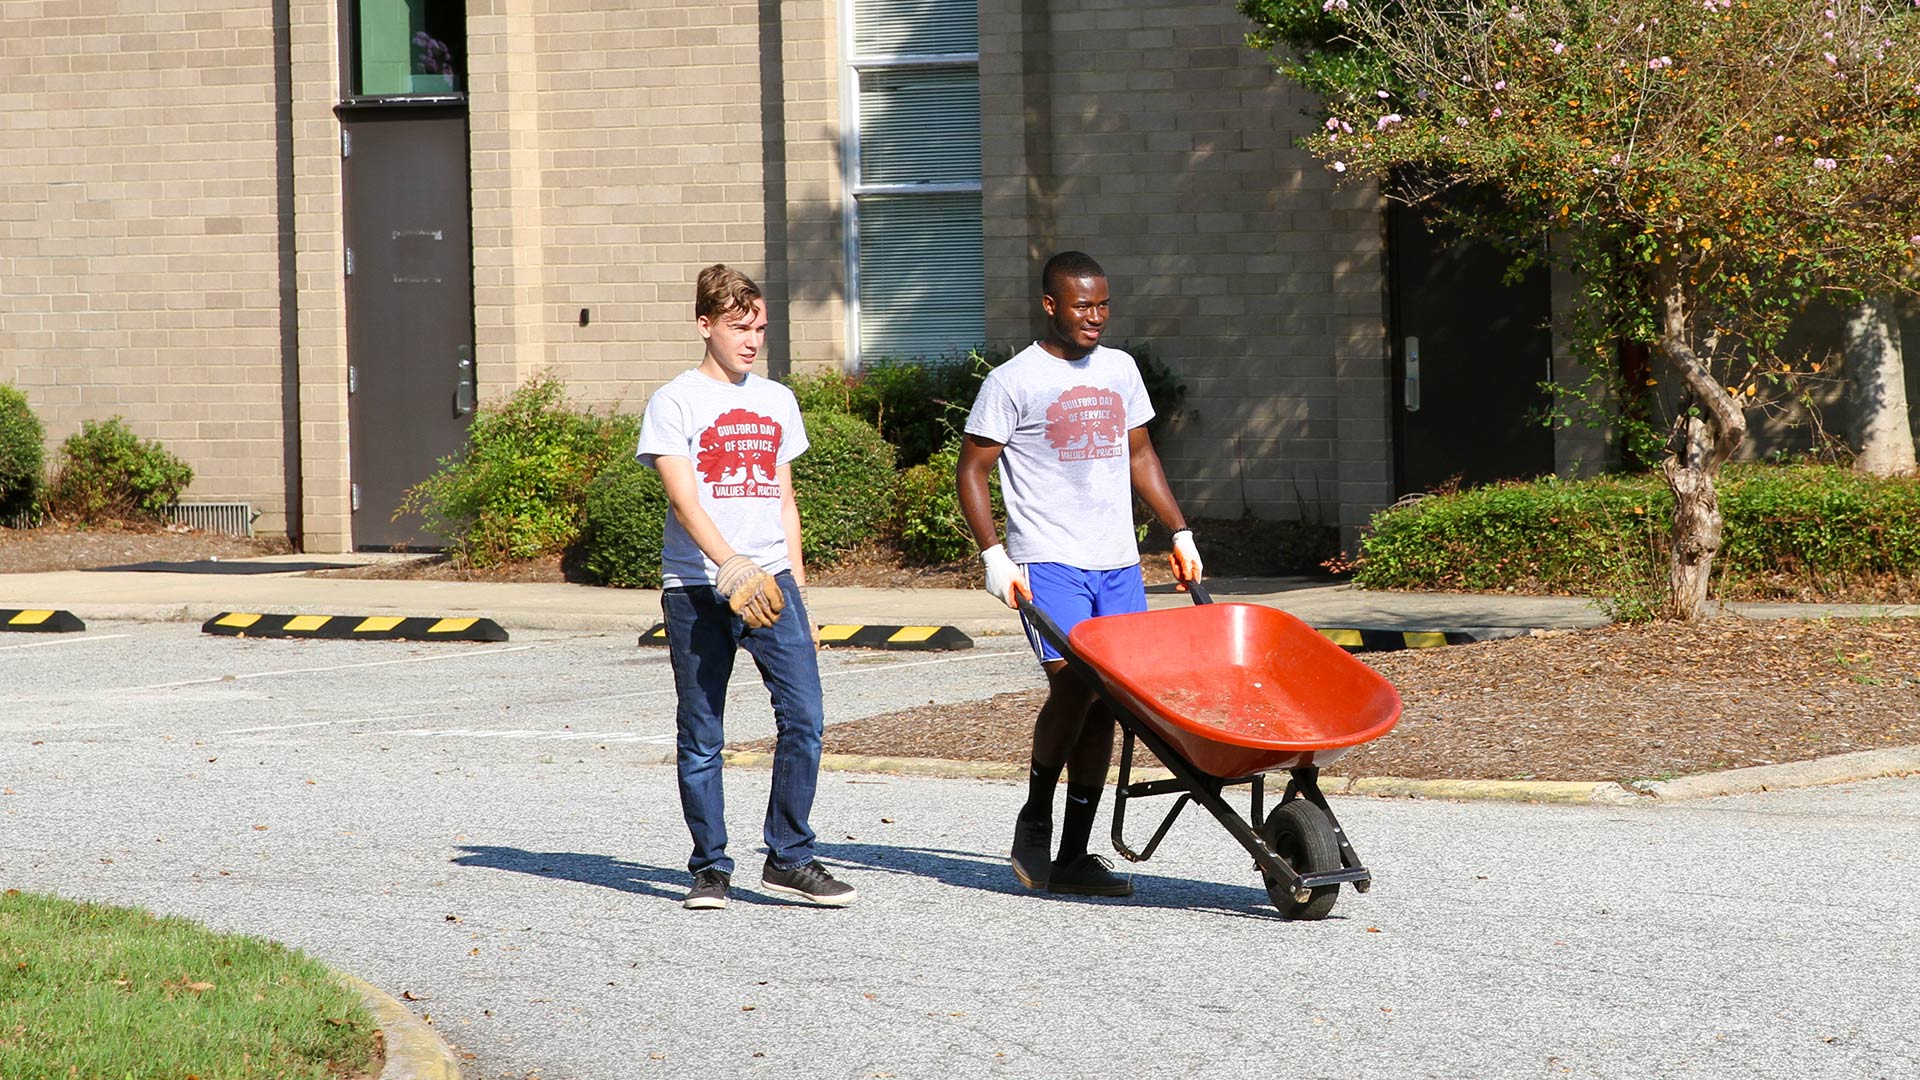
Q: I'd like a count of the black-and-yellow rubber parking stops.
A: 4